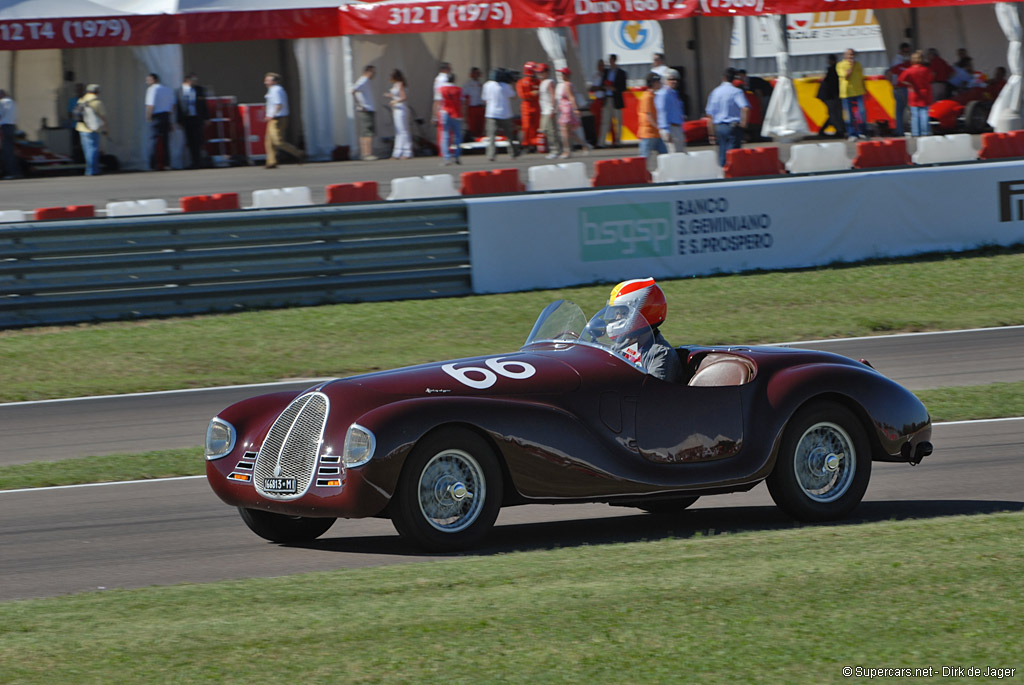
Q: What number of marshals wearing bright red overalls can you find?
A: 1